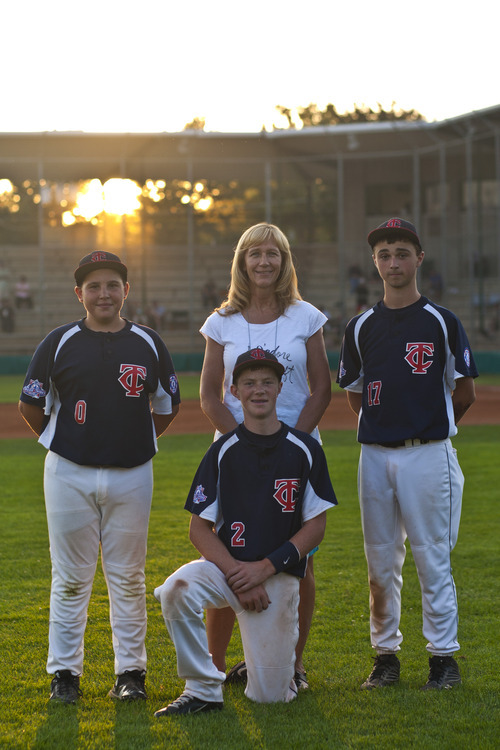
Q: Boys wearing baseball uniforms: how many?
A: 3